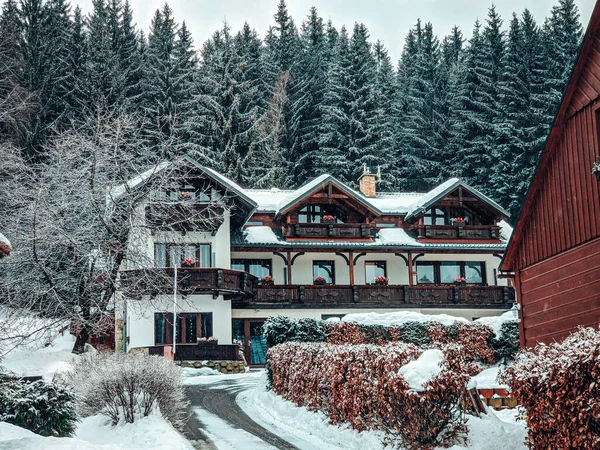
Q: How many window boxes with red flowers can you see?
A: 8